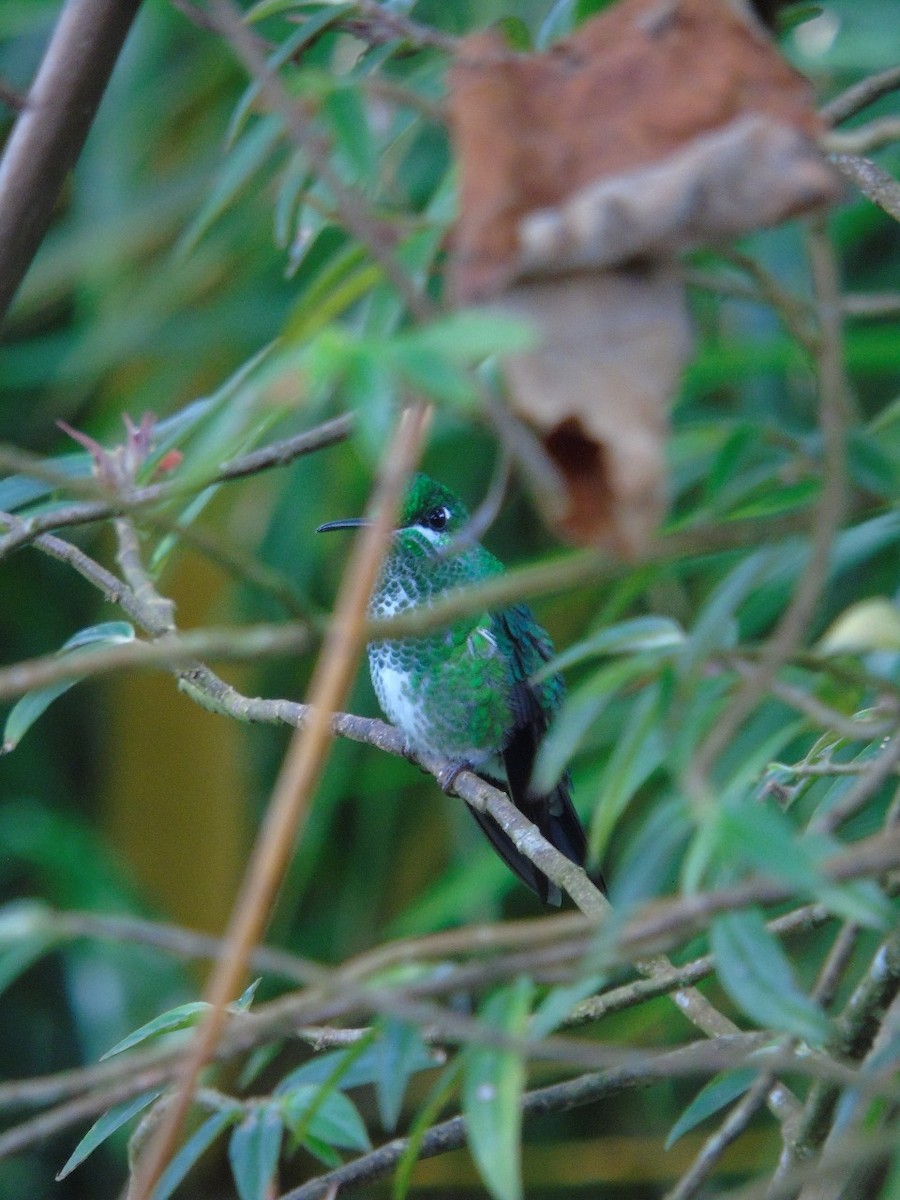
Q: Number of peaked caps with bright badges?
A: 0